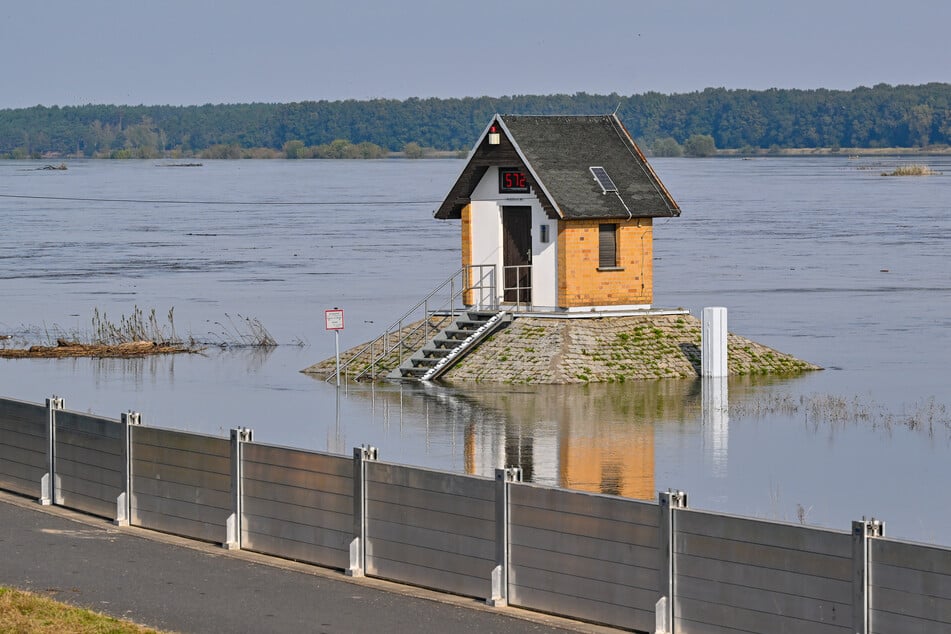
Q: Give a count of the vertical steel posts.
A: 7